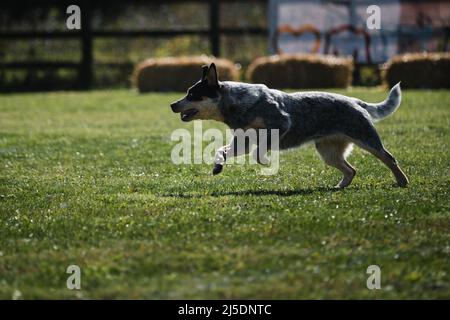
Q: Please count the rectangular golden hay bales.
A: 3